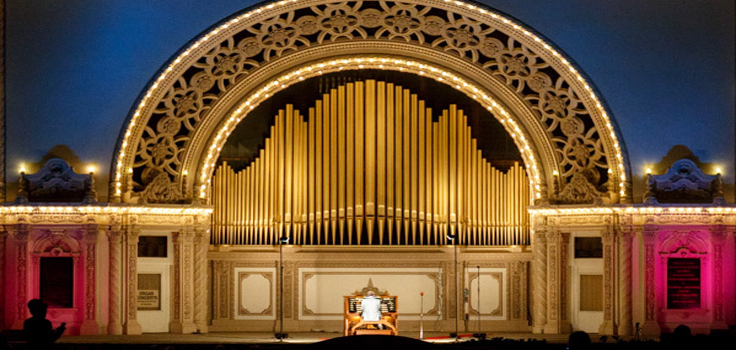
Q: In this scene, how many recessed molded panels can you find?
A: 3